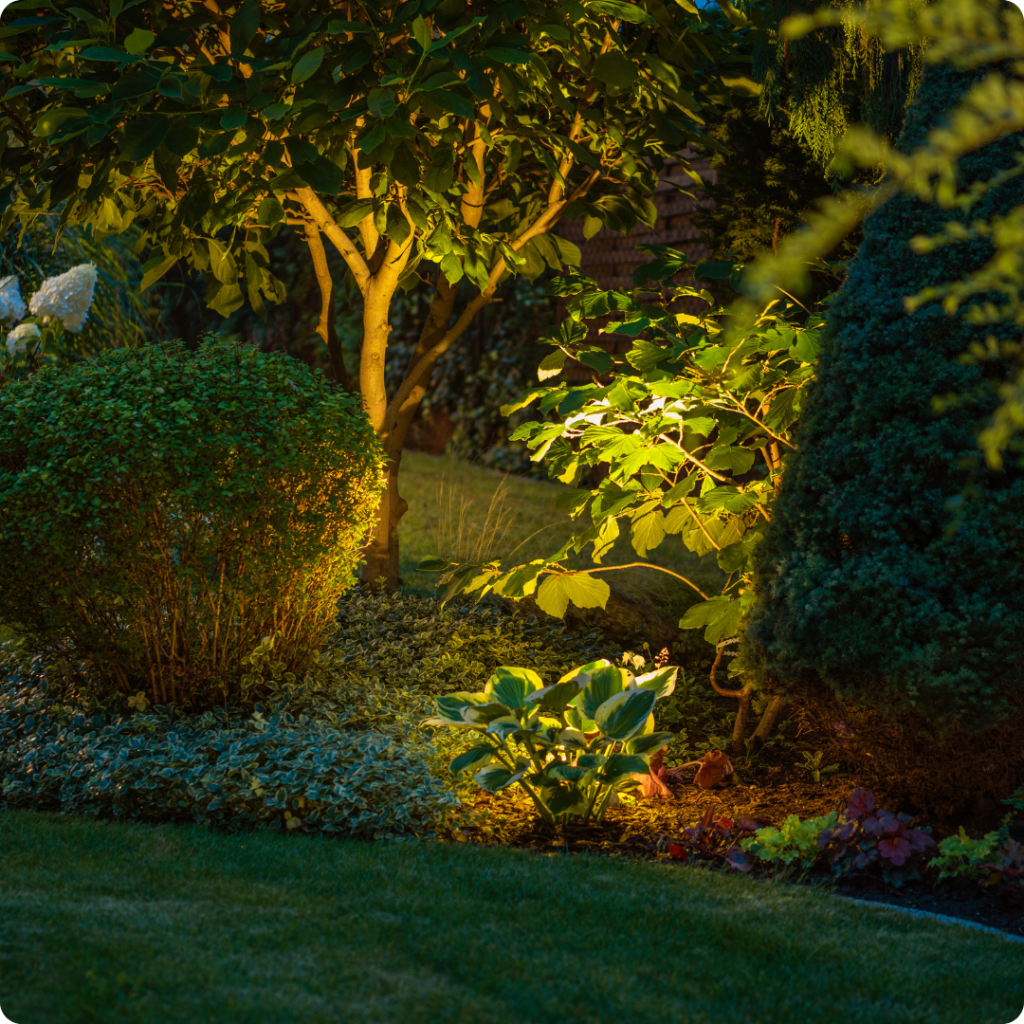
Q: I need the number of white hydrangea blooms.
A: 3